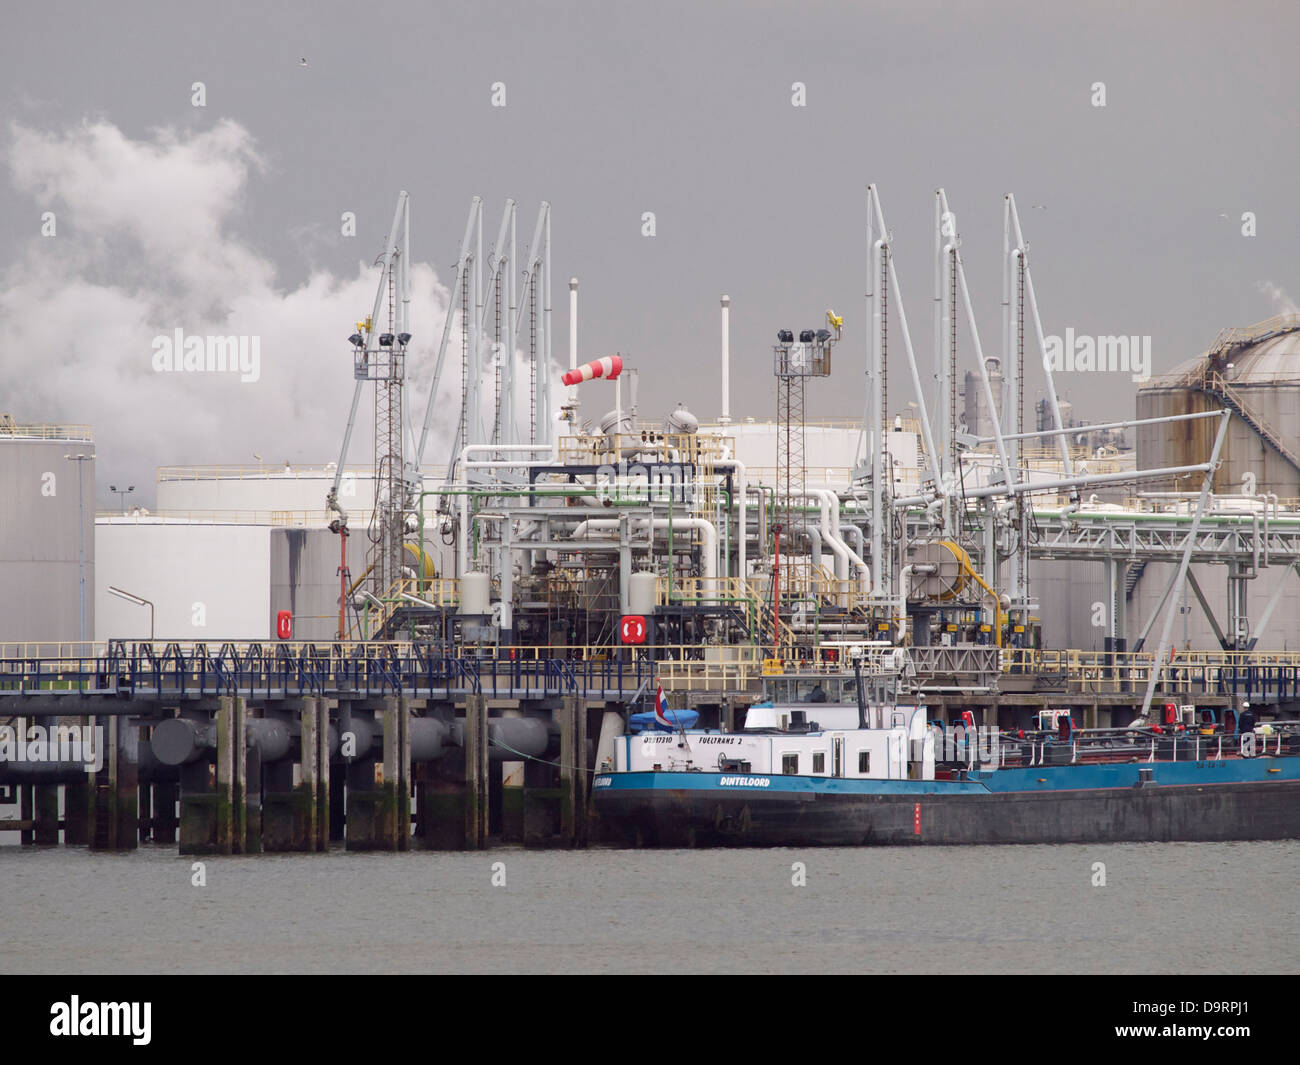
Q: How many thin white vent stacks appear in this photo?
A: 2